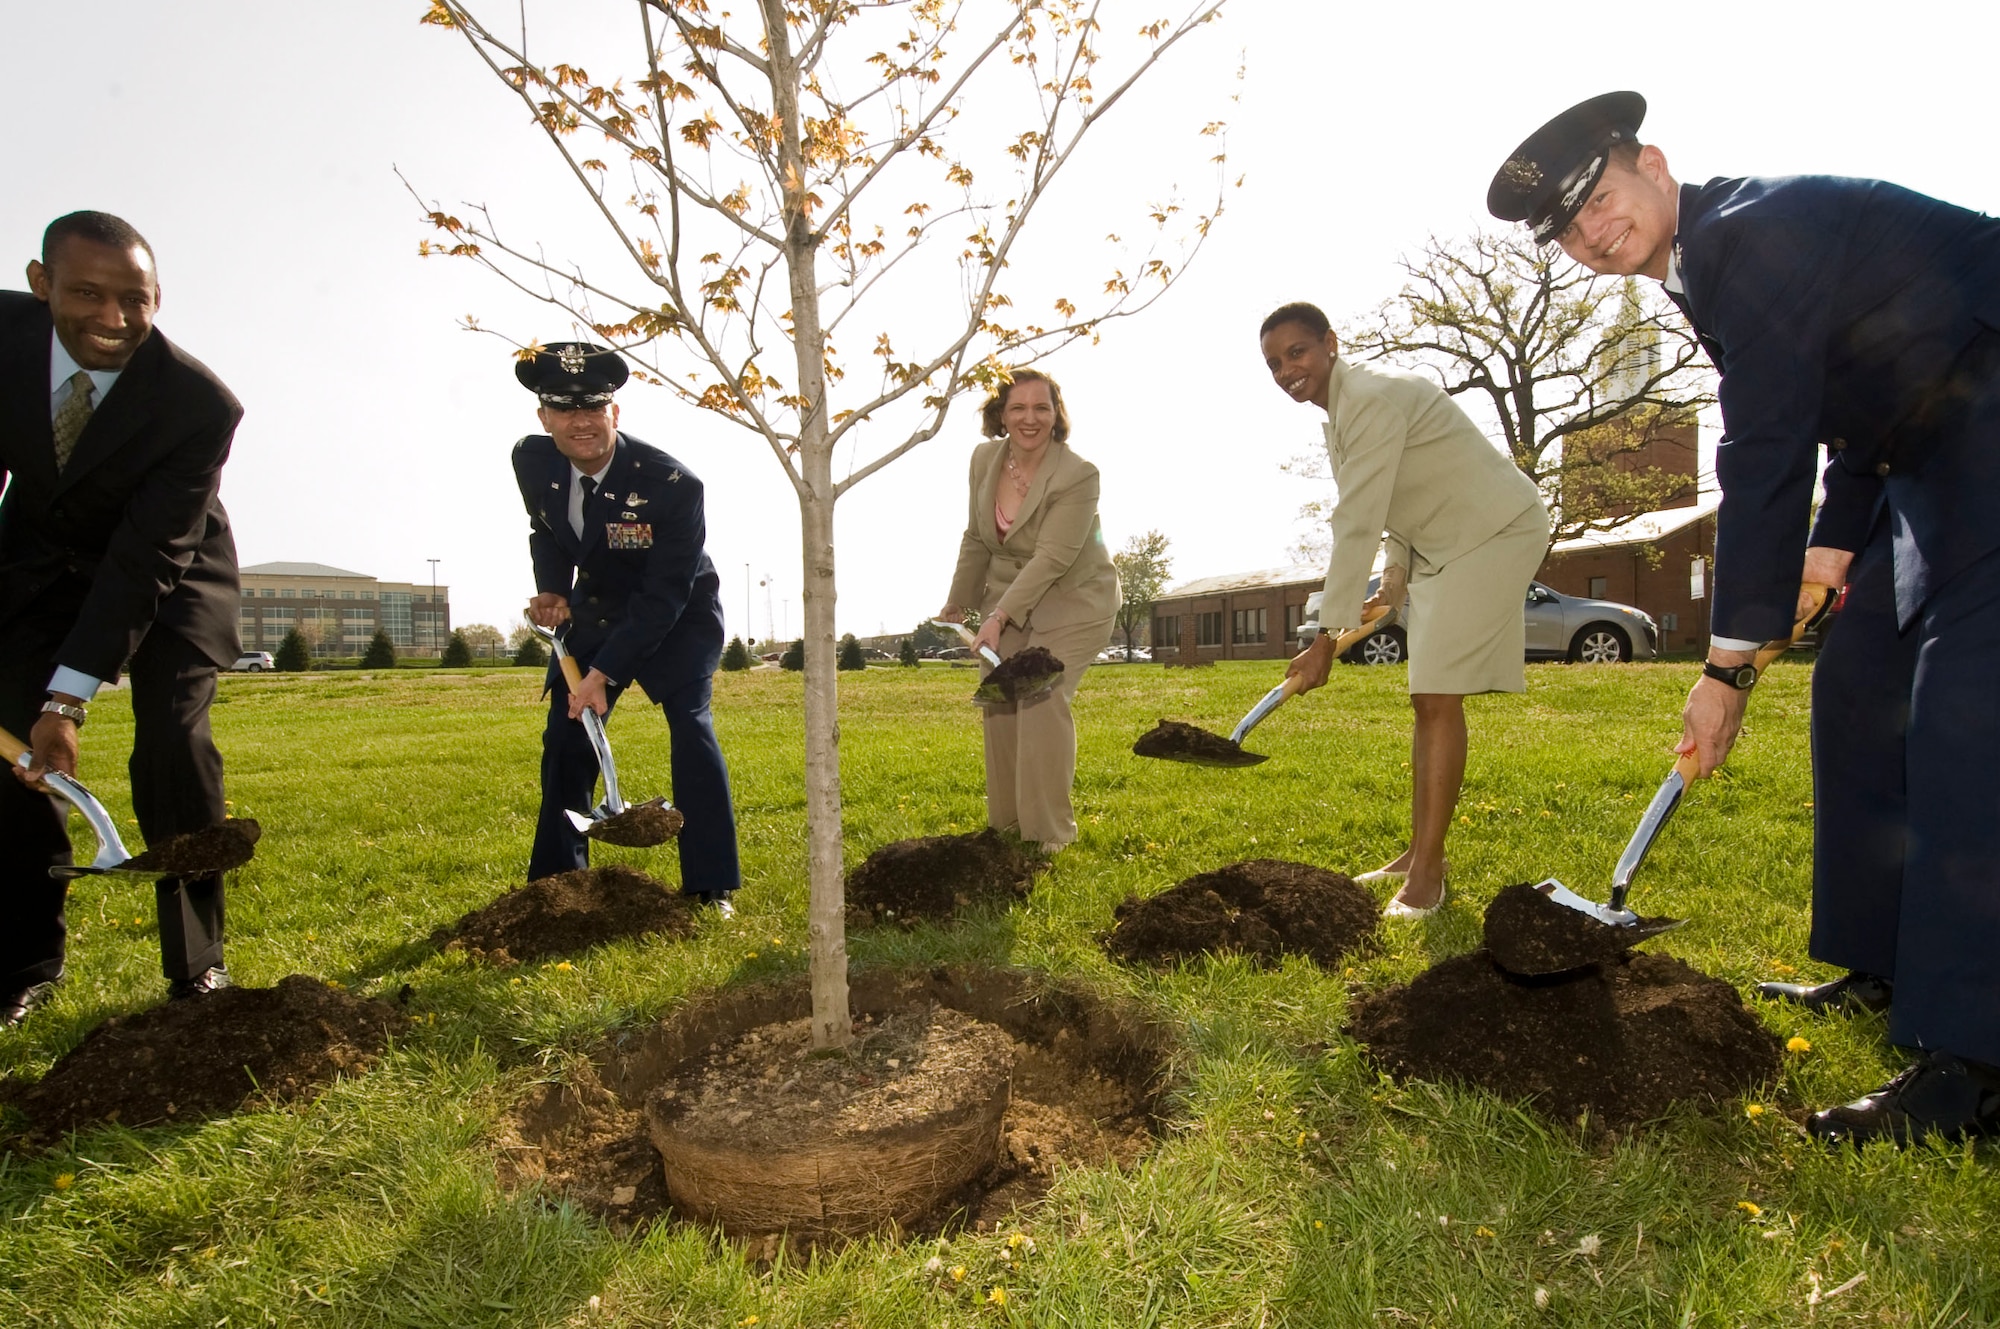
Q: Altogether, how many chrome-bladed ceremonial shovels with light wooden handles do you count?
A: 5